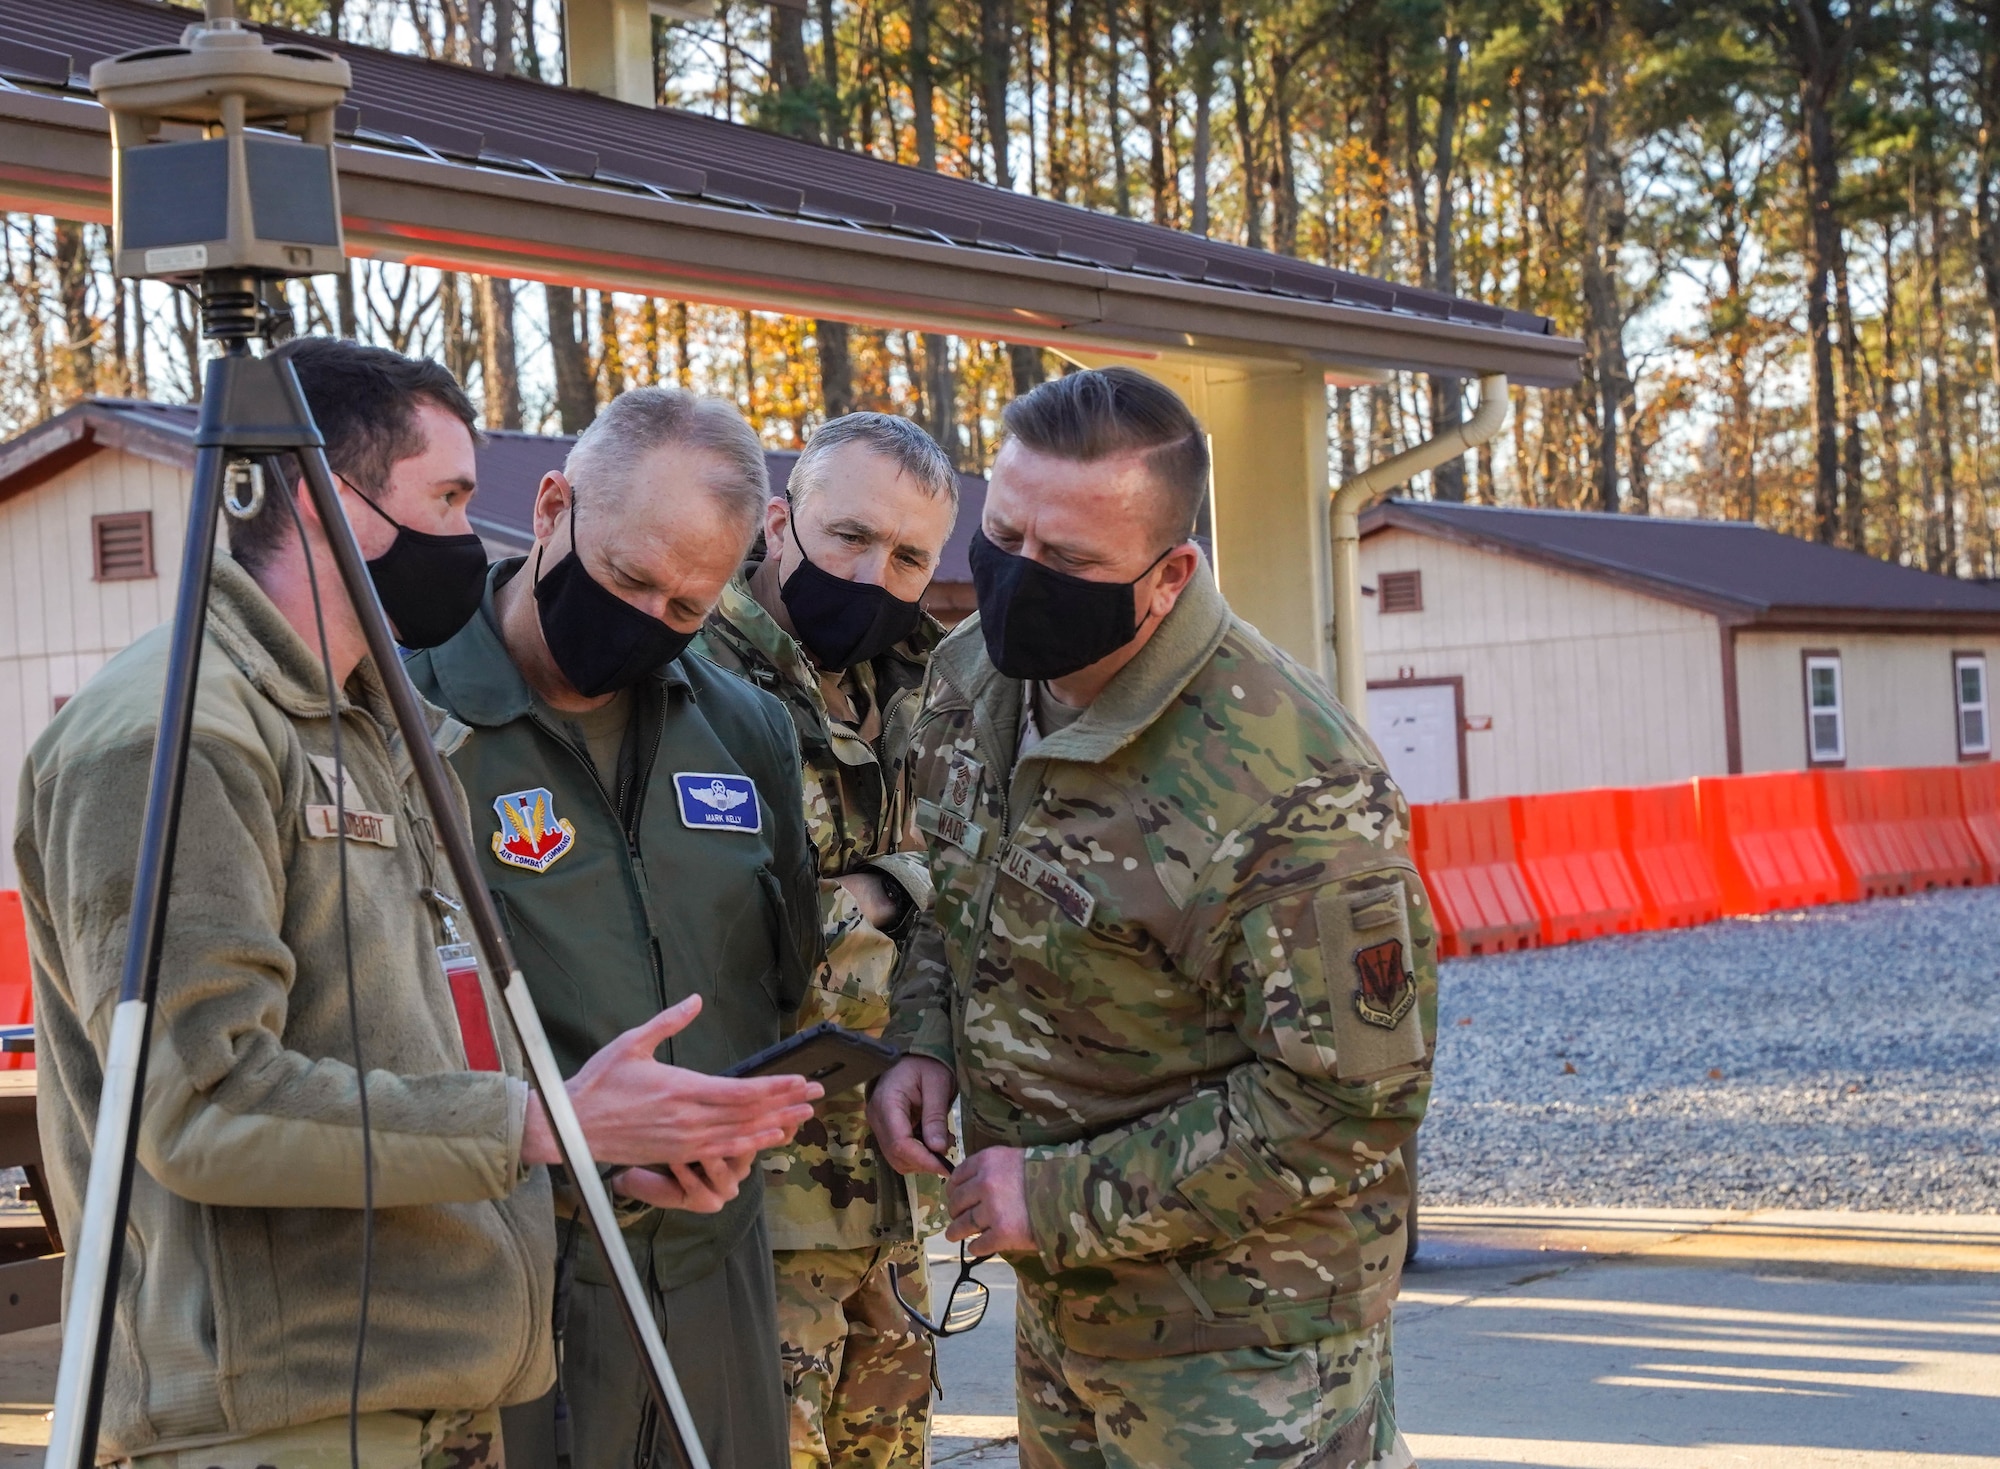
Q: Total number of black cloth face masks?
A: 4